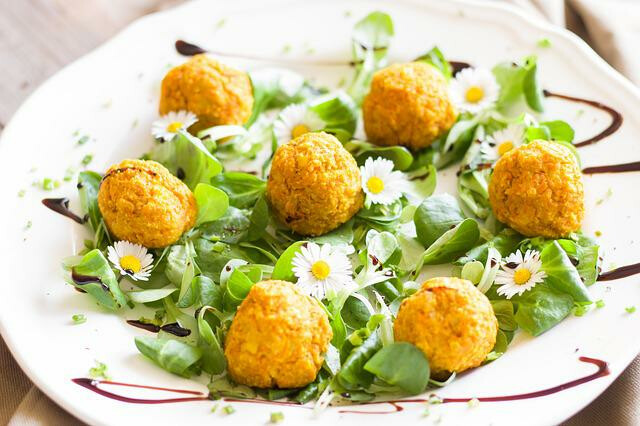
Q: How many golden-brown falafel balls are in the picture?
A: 7